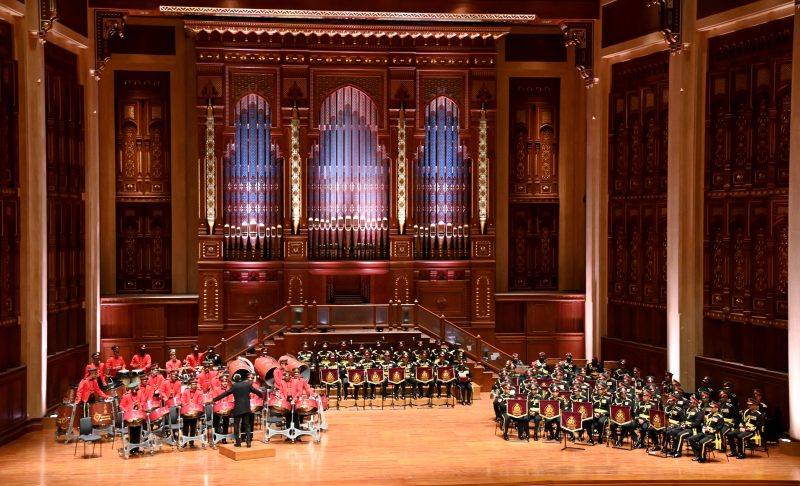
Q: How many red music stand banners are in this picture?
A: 12